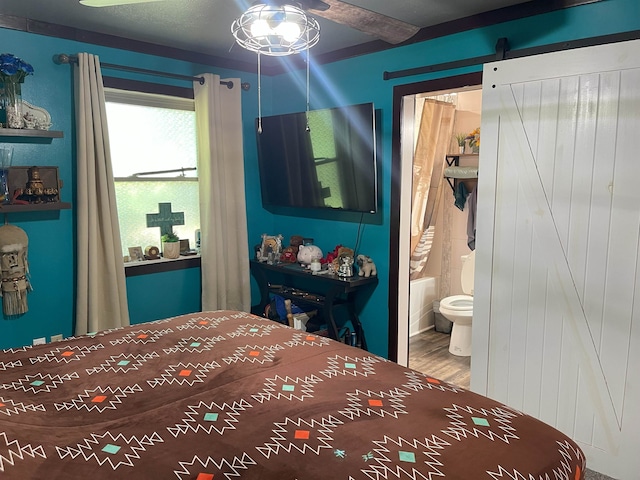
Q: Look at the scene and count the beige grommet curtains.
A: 2